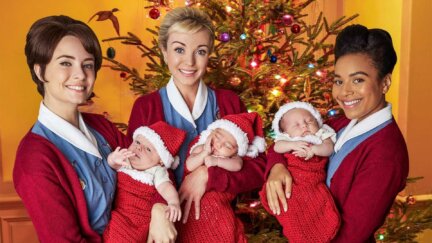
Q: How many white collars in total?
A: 3